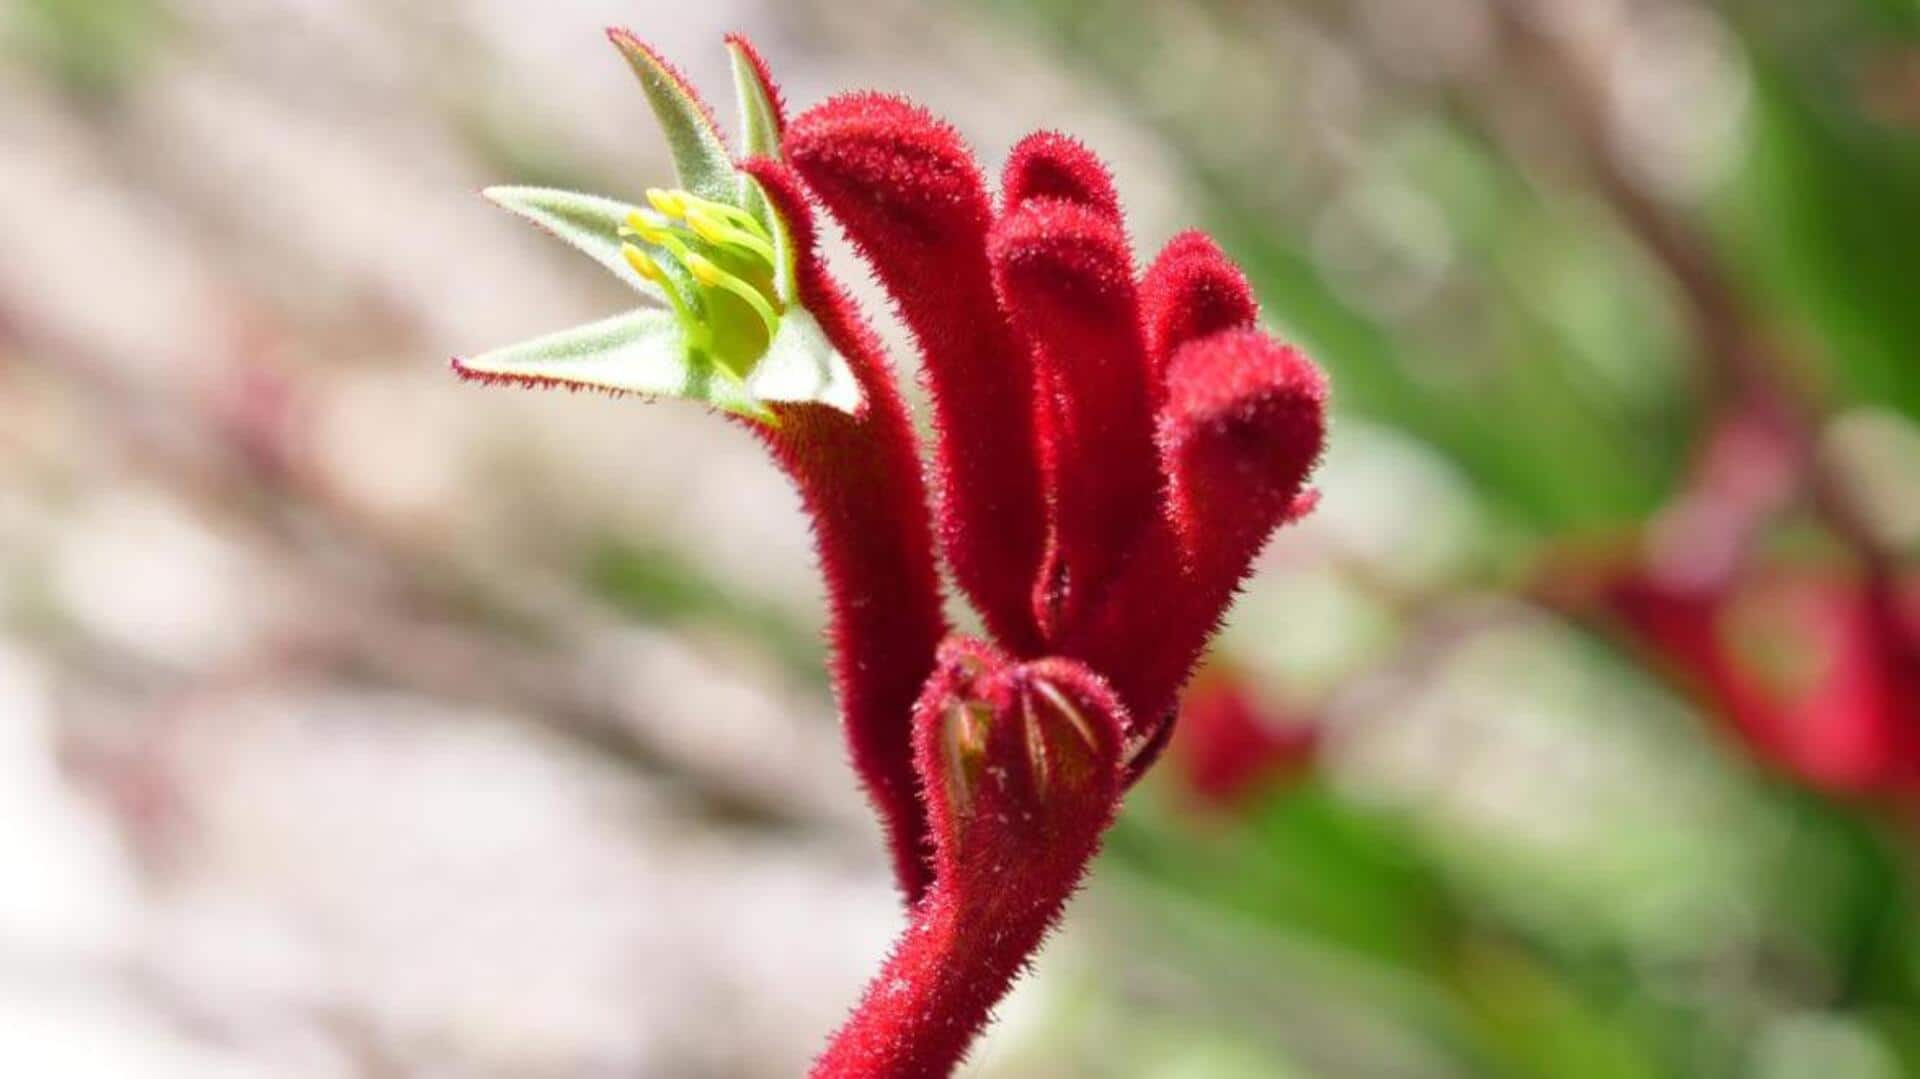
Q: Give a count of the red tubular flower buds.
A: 5